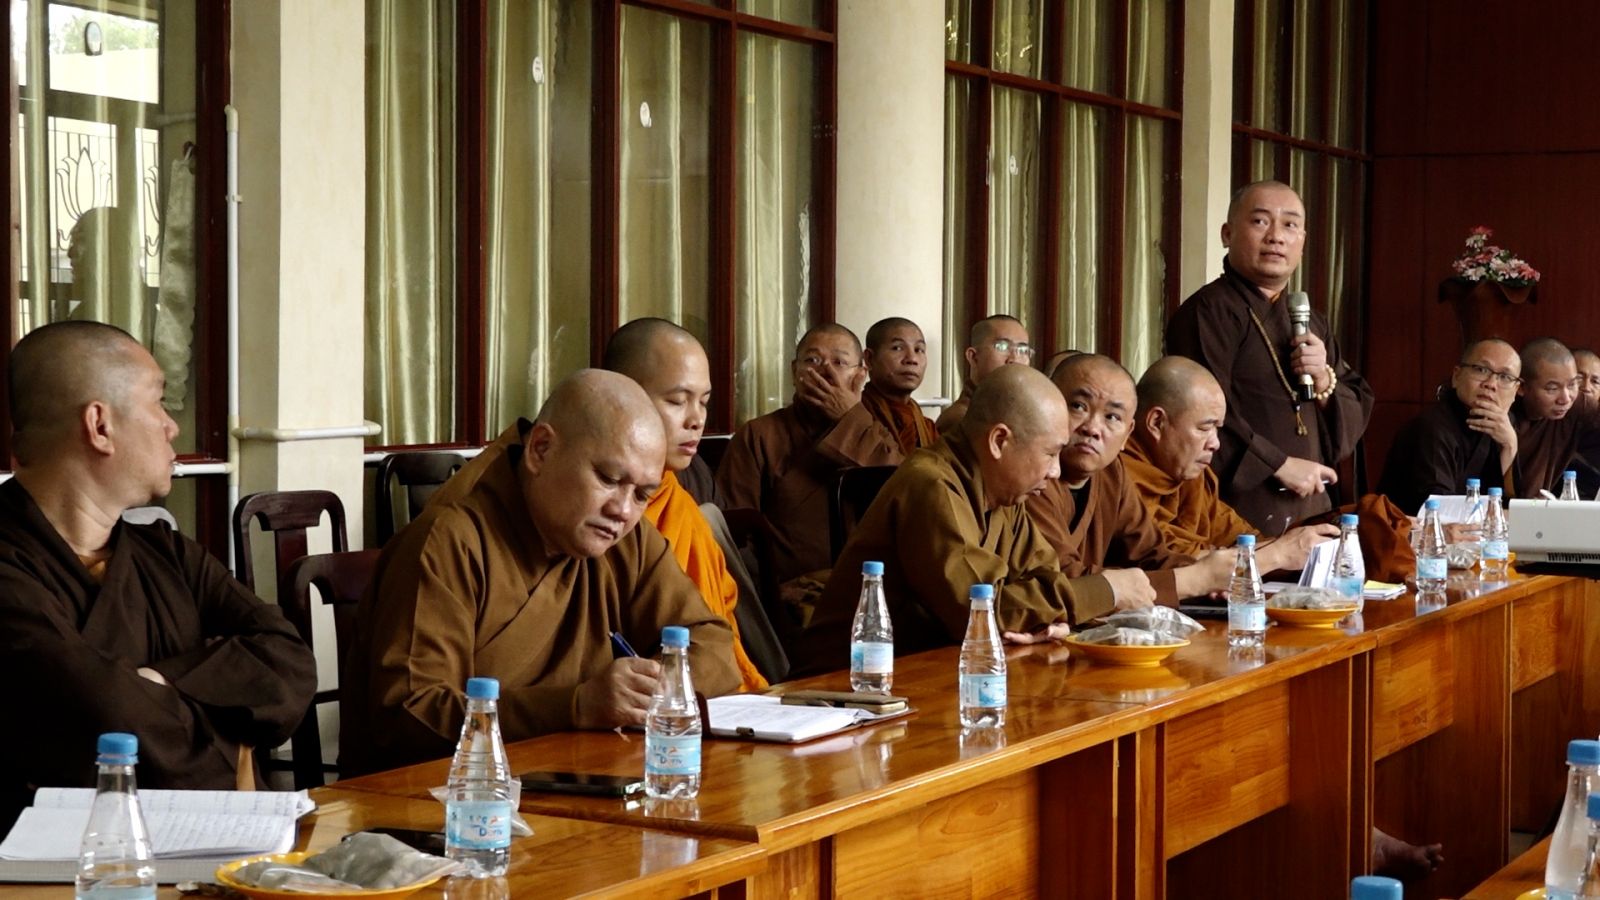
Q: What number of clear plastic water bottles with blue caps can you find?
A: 14